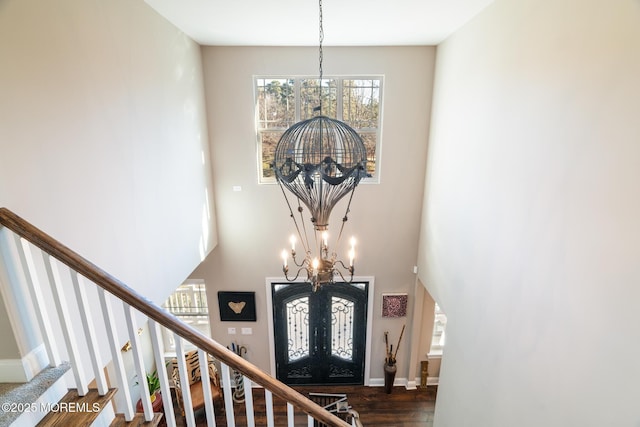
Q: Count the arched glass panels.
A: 2